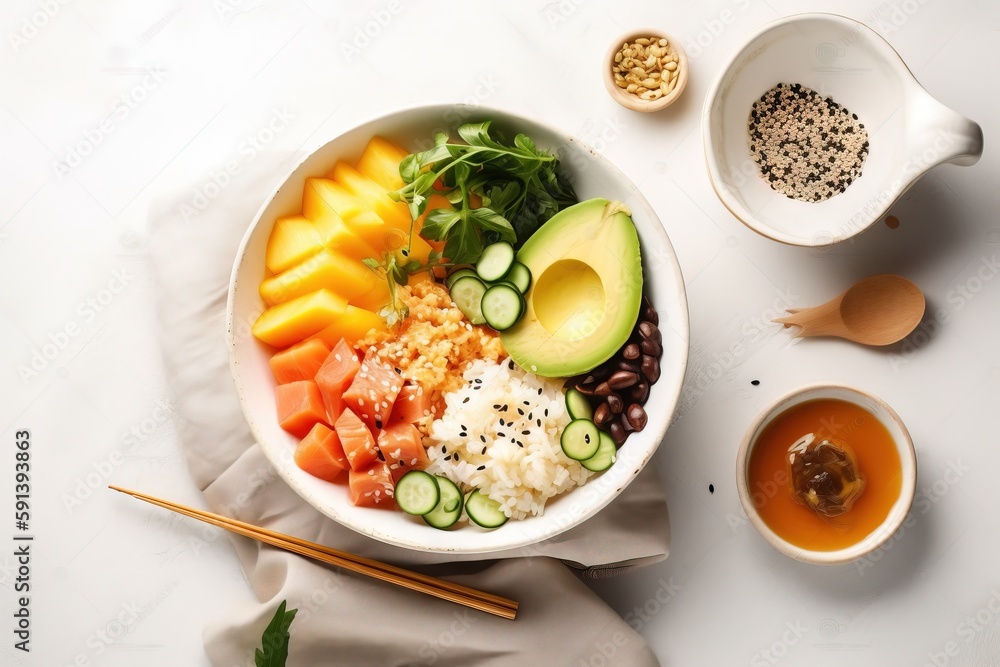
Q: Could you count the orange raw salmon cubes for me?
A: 9